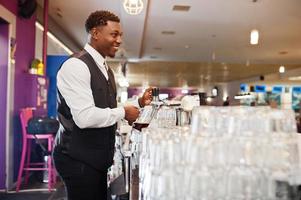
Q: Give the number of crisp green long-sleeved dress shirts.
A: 0